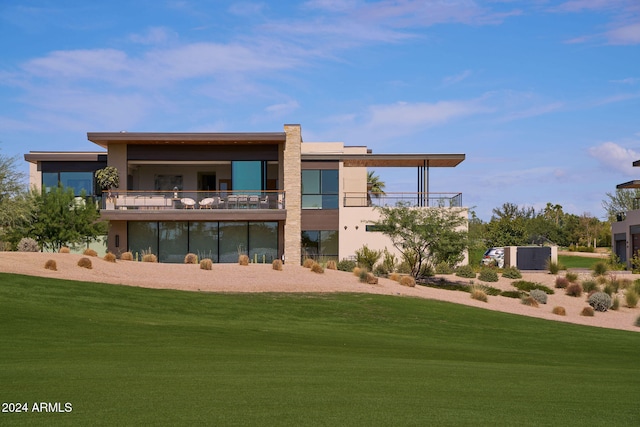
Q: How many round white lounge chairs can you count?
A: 2